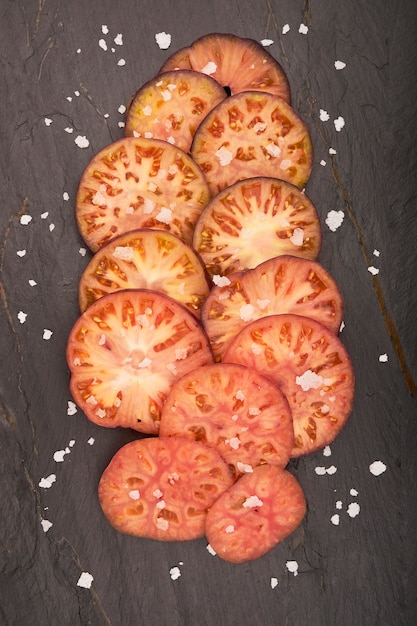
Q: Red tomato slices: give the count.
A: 12